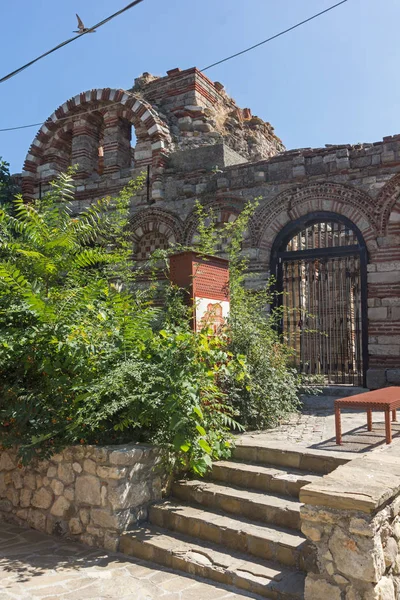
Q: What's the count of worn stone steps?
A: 5